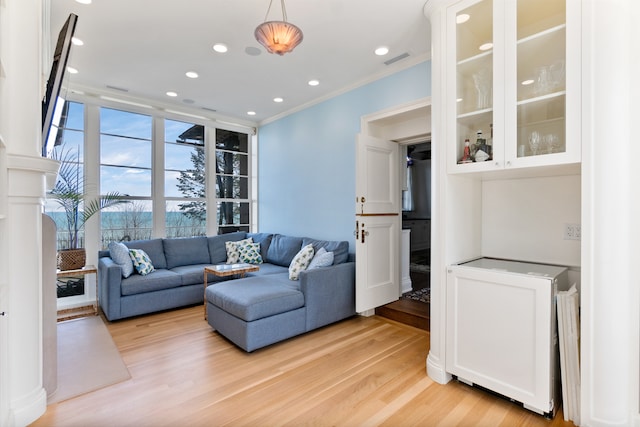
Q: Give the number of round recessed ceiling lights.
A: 10